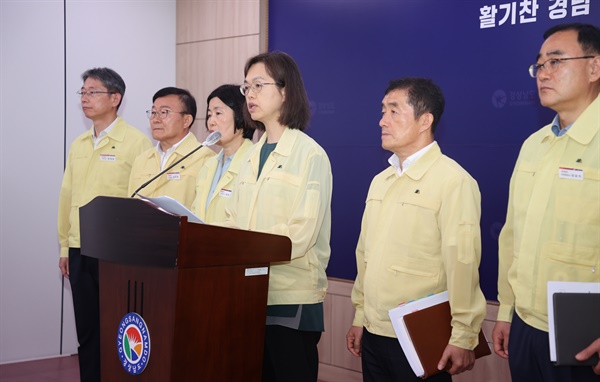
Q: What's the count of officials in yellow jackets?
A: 6